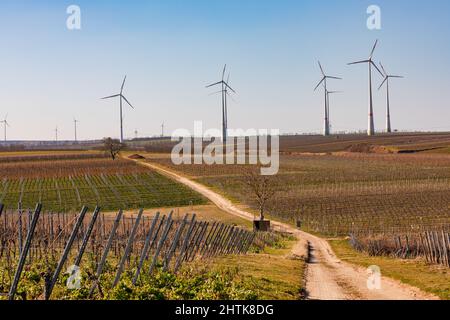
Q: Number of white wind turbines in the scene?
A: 11